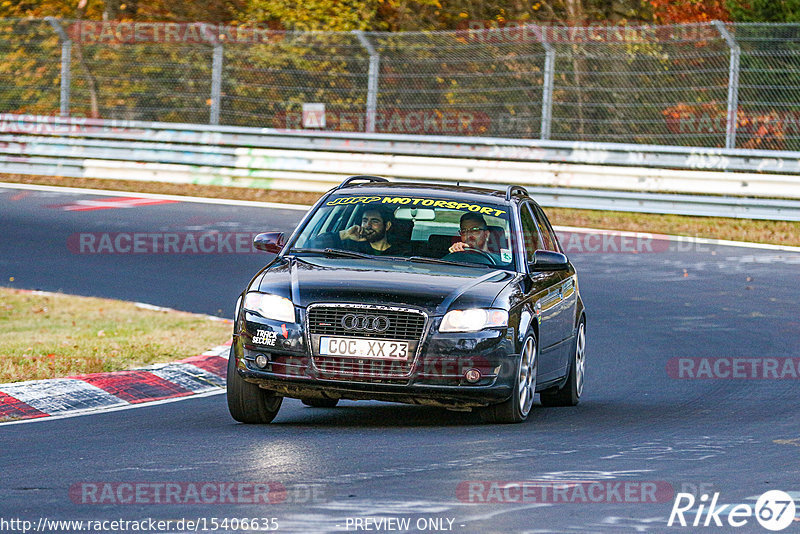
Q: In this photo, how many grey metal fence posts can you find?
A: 5